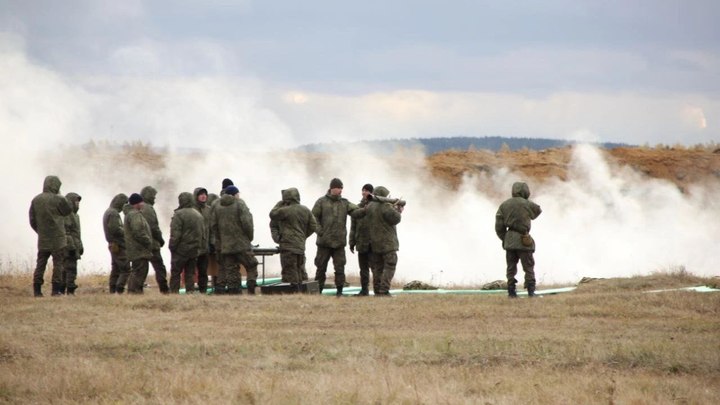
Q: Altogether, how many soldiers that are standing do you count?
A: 15